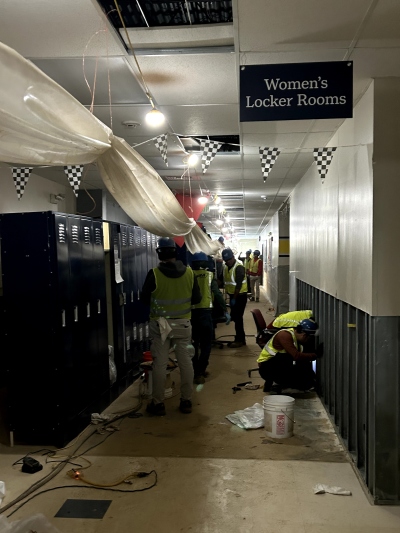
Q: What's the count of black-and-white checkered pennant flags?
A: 6